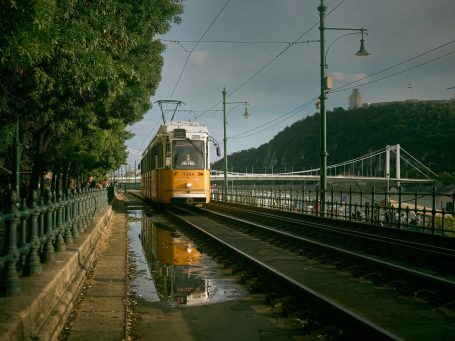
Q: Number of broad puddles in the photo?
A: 1